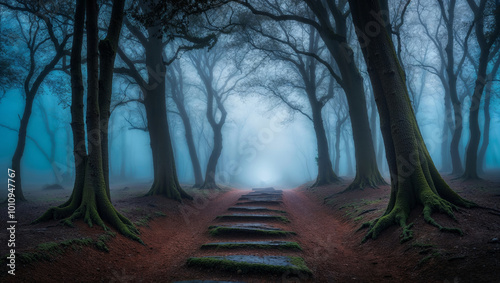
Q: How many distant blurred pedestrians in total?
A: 0